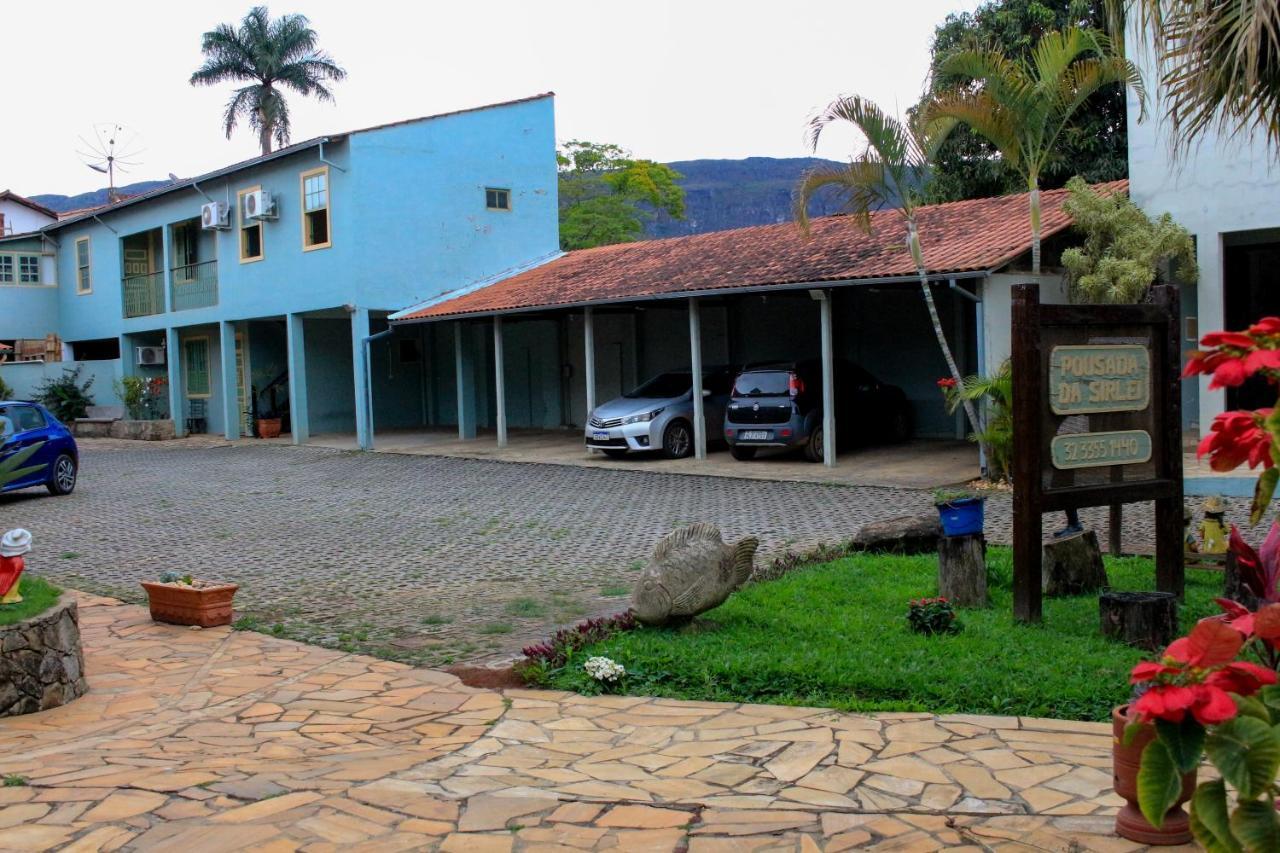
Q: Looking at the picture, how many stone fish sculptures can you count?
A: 1